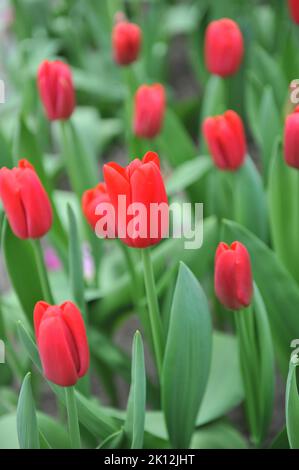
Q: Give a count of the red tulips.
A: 12